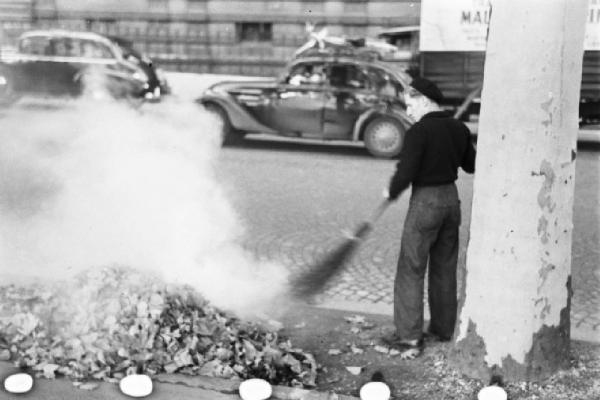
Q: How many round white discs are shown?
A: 5